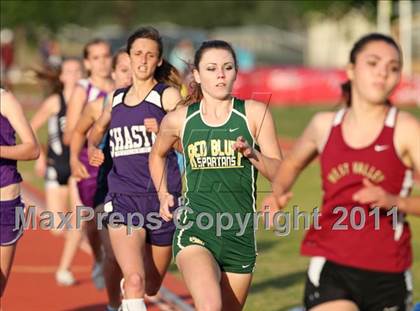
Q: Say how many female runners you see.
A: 7